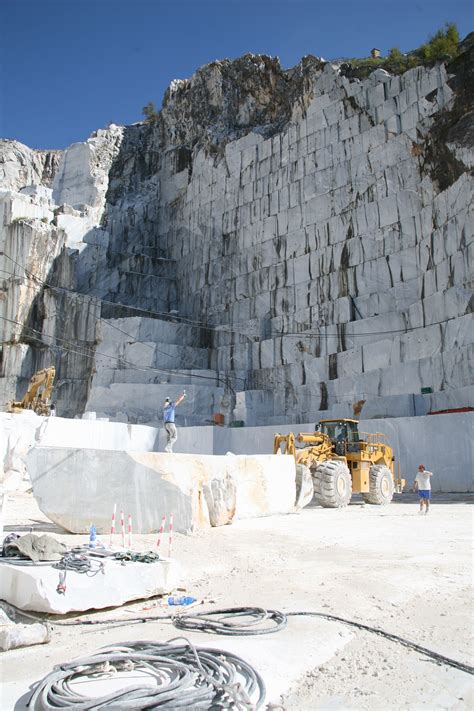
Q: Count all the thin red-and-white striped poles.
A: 5